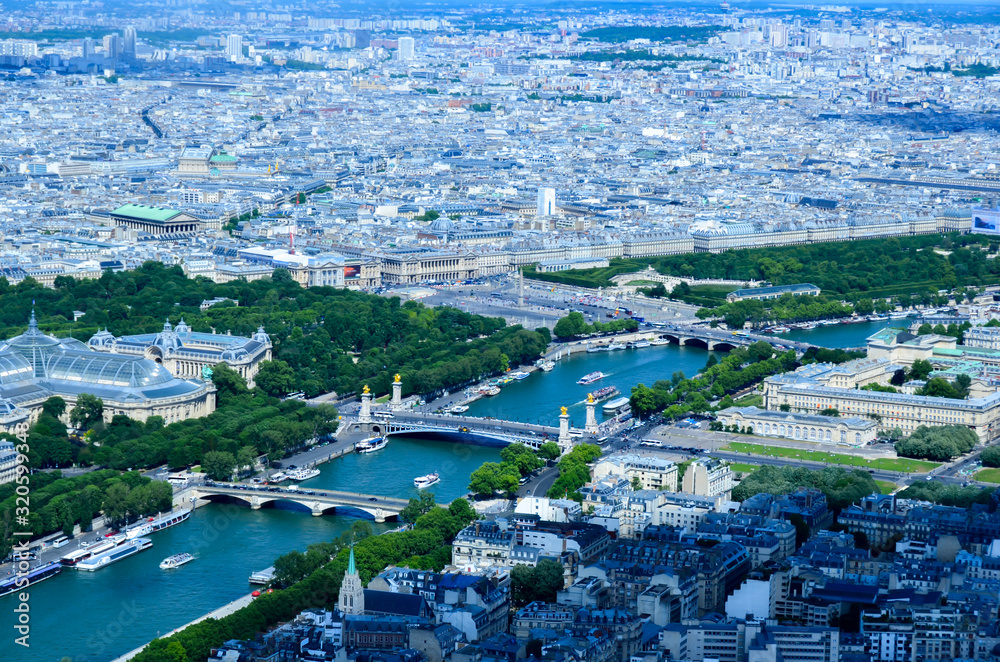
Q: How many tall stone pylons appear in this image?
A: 4